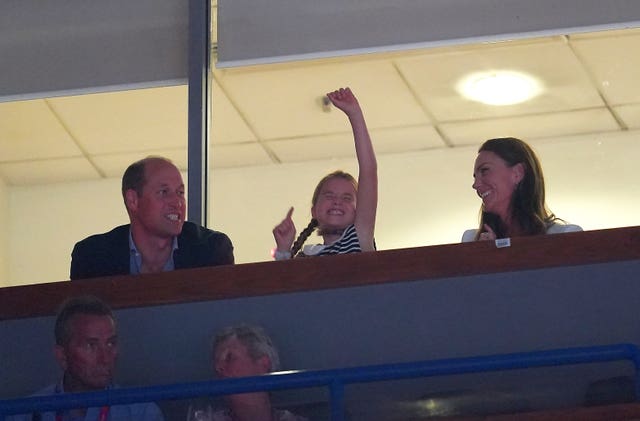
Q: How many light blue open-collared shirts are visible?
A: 2